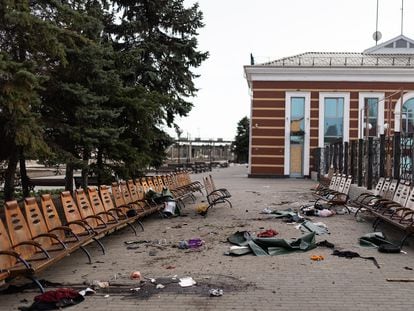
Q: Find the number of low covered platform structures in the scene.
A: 1